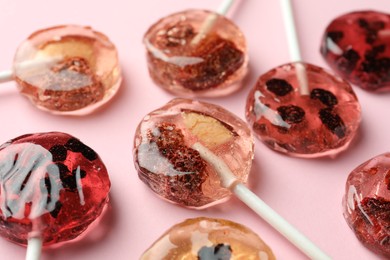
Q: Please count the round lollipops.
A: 8